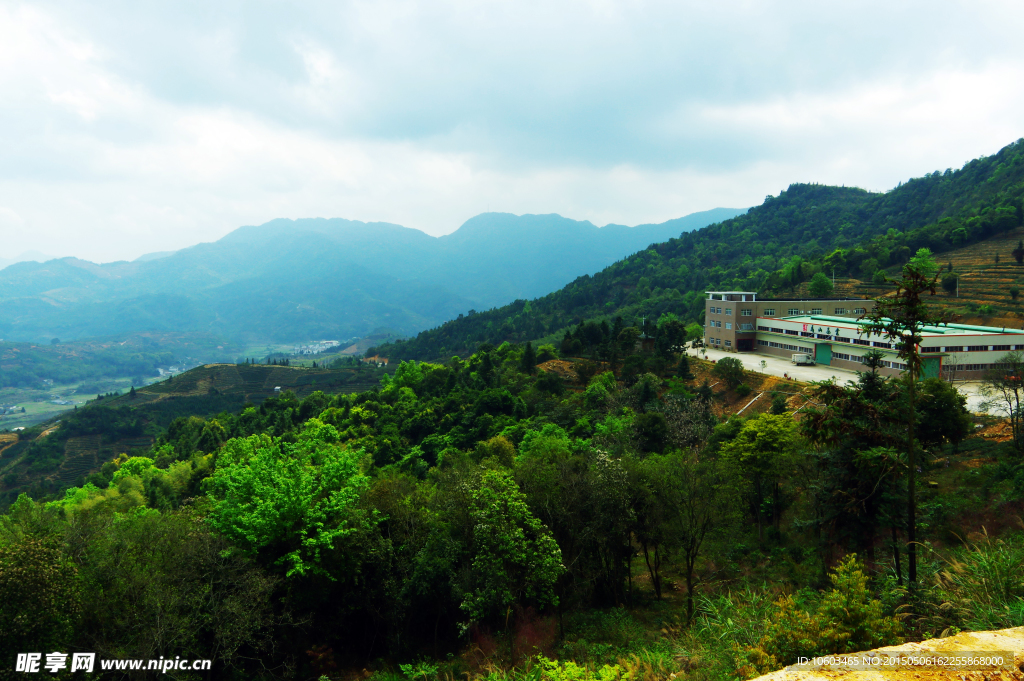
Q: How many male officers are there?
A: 0